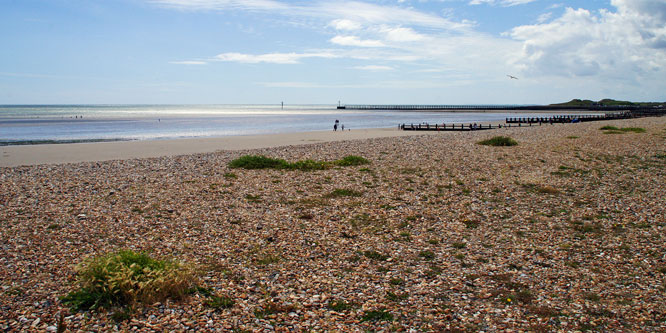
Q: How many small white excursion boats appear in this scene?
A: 0